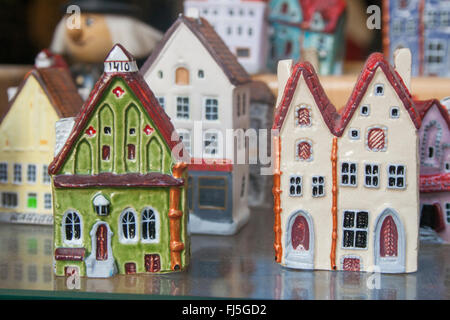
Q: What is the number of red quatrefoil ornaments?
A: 3